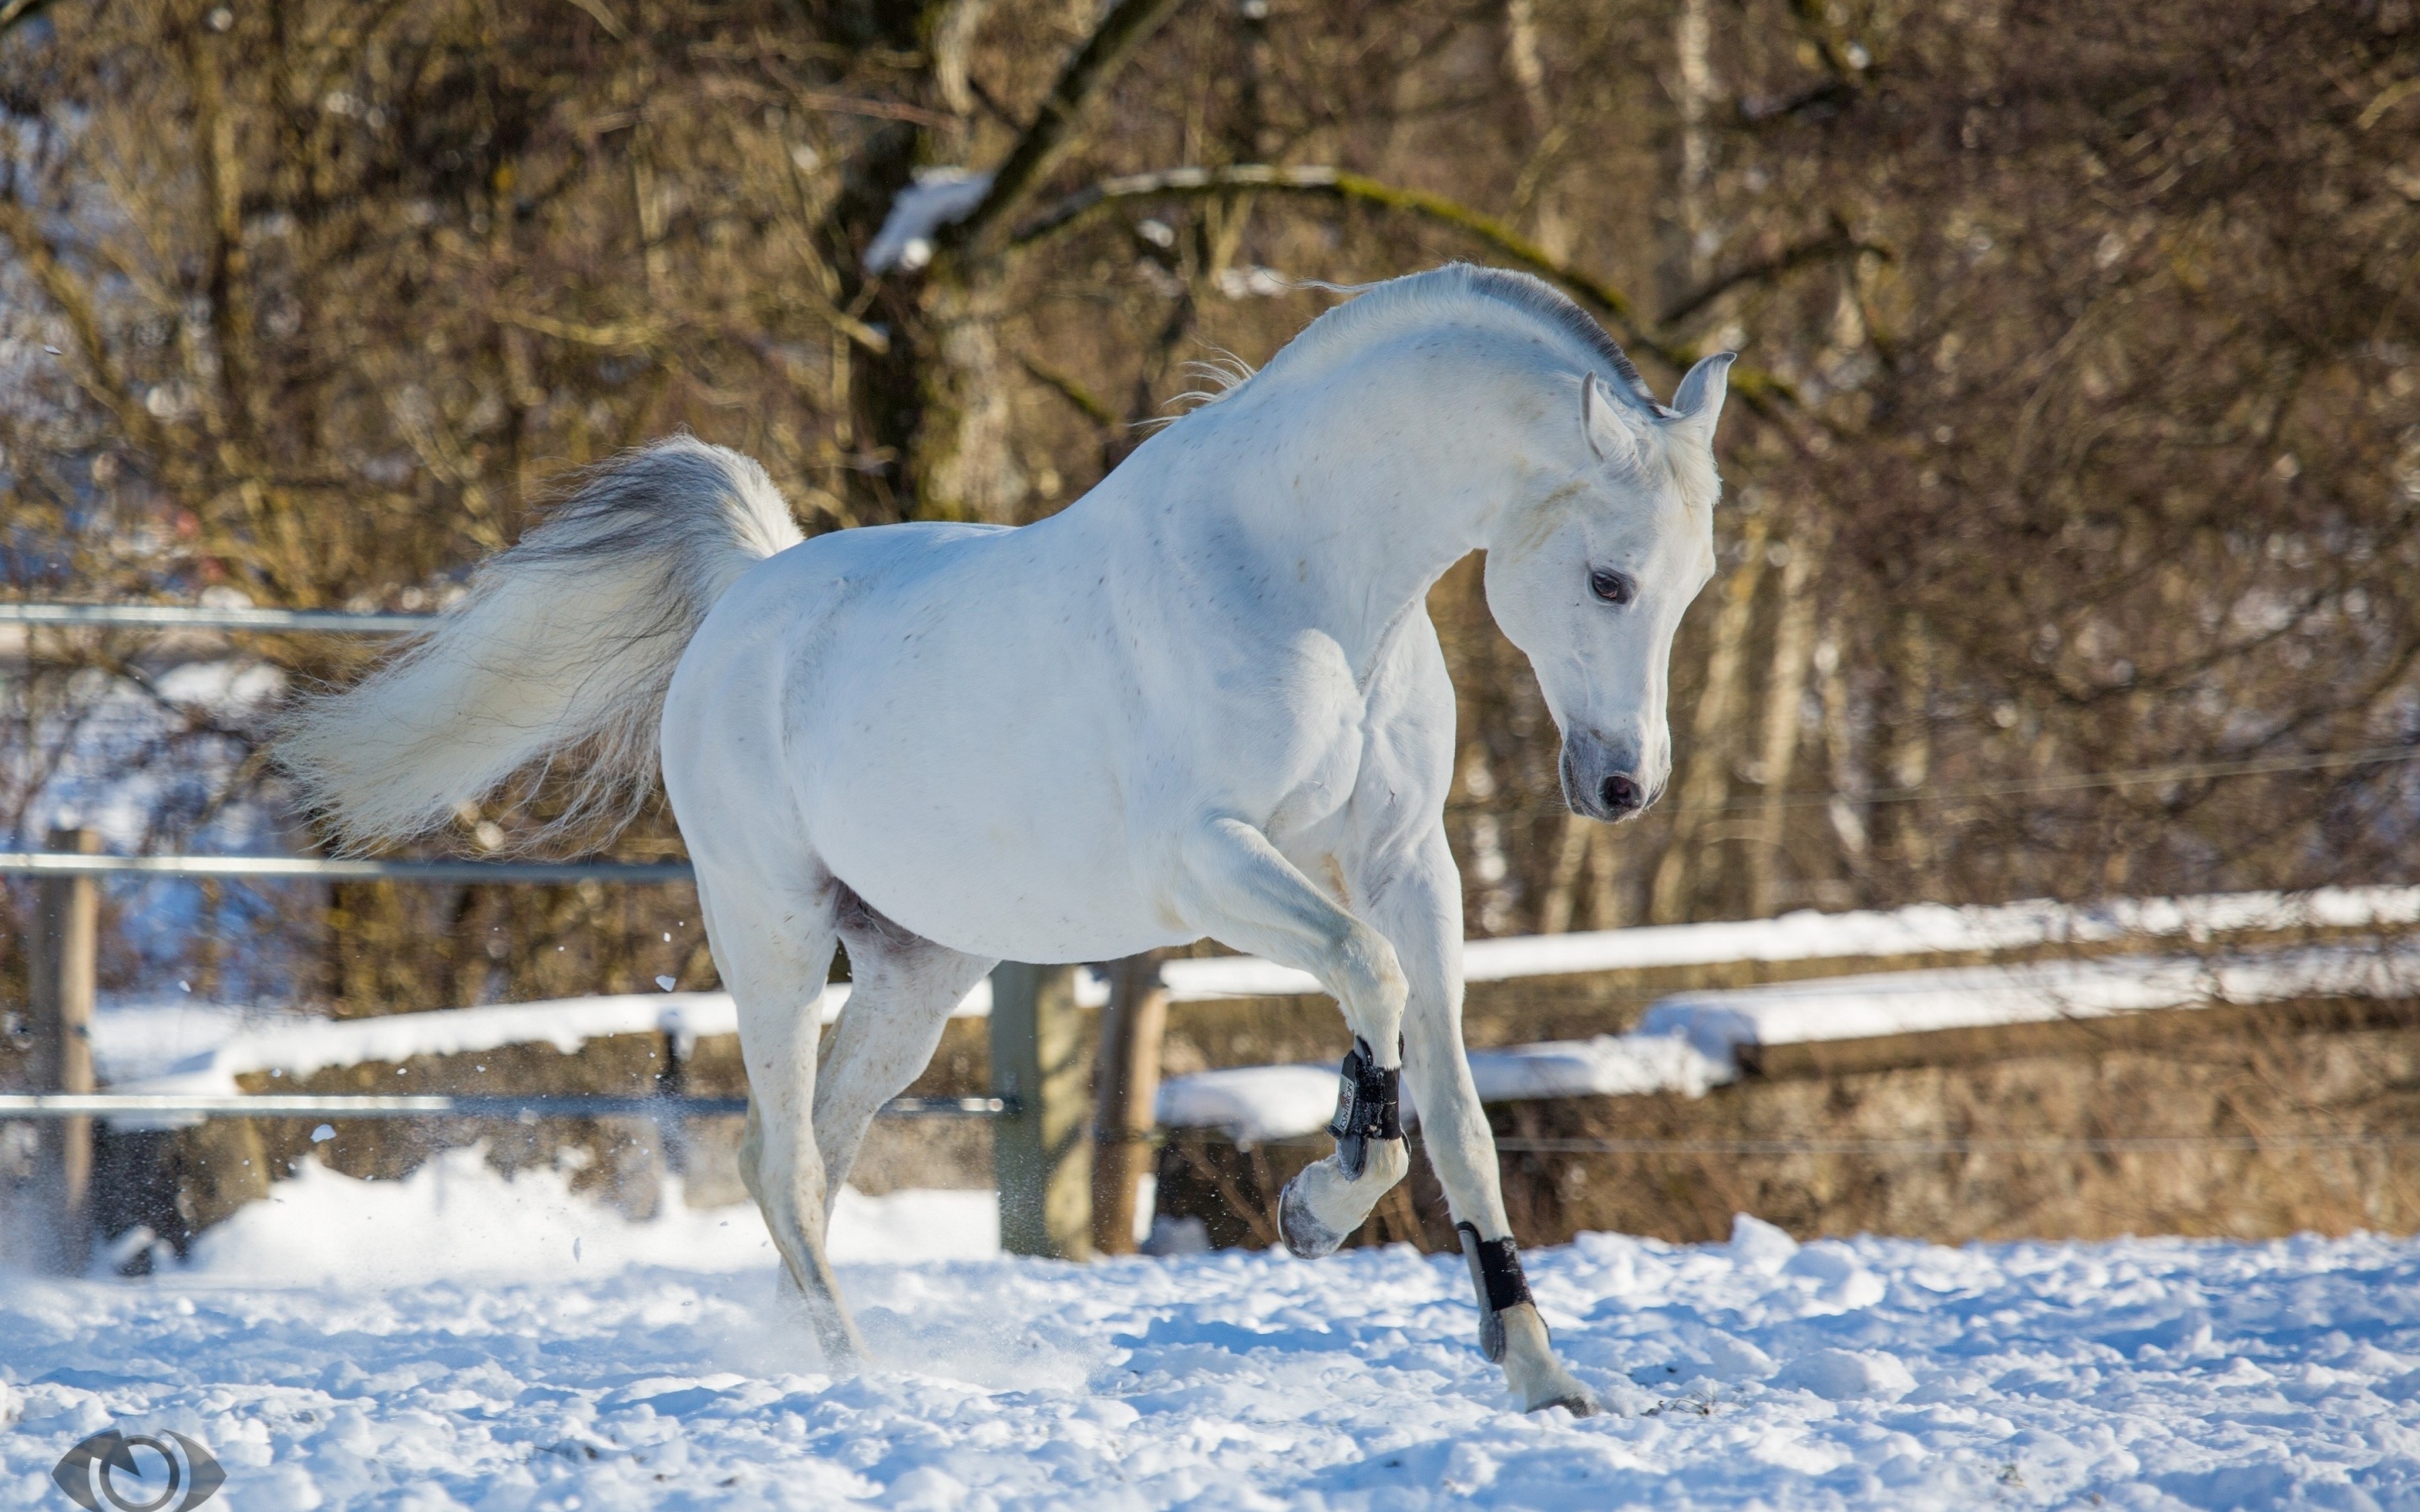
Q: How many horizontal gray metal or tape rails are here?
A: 3